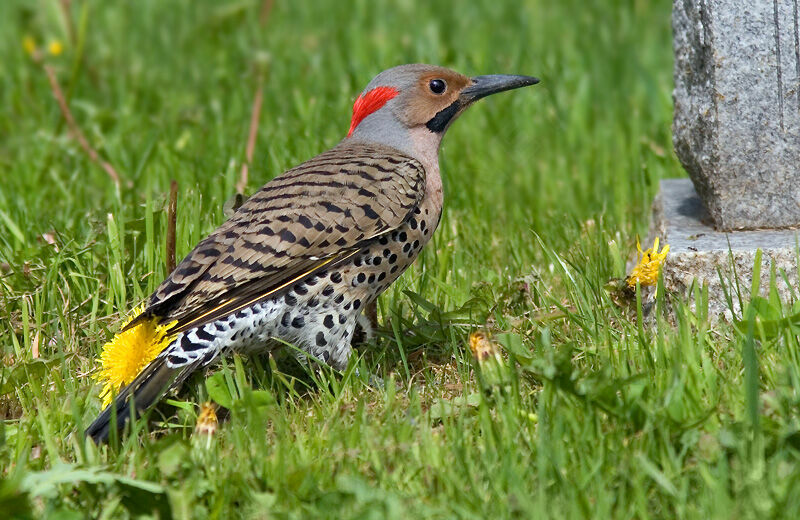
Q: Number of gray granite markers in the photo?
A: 1